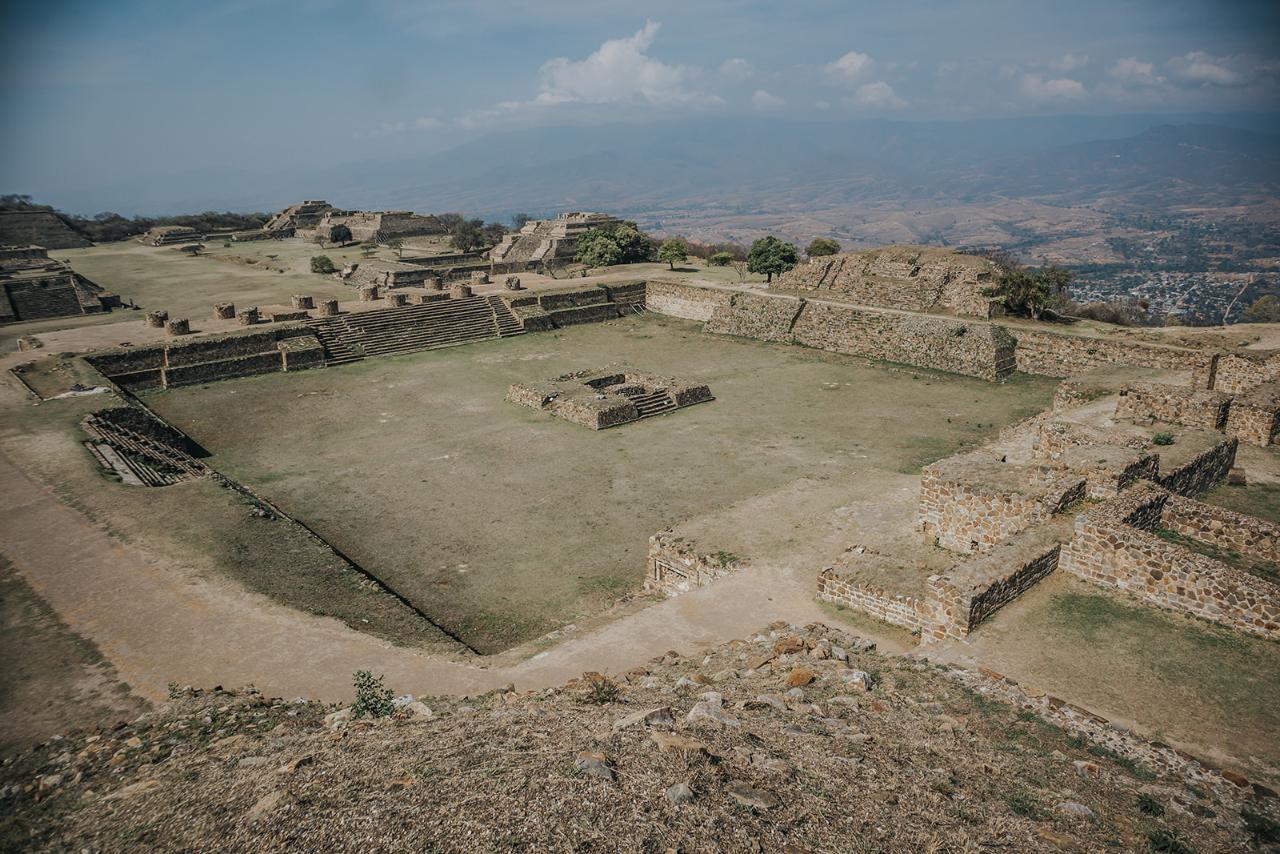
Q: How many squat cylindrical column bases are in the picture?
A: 12